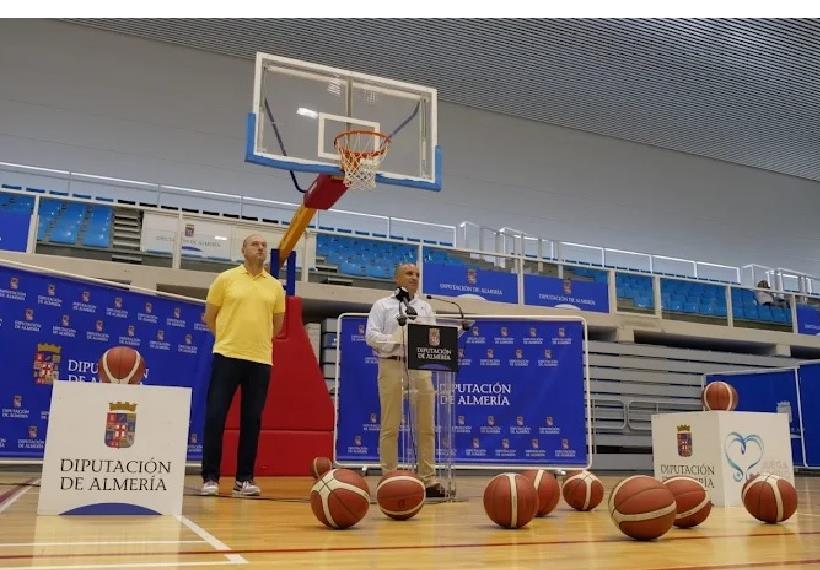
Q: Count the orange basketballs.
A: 11